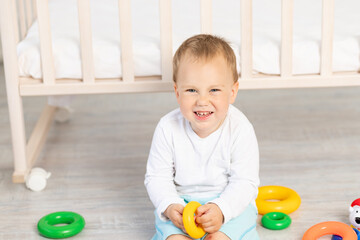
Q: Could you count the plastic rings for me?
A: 5